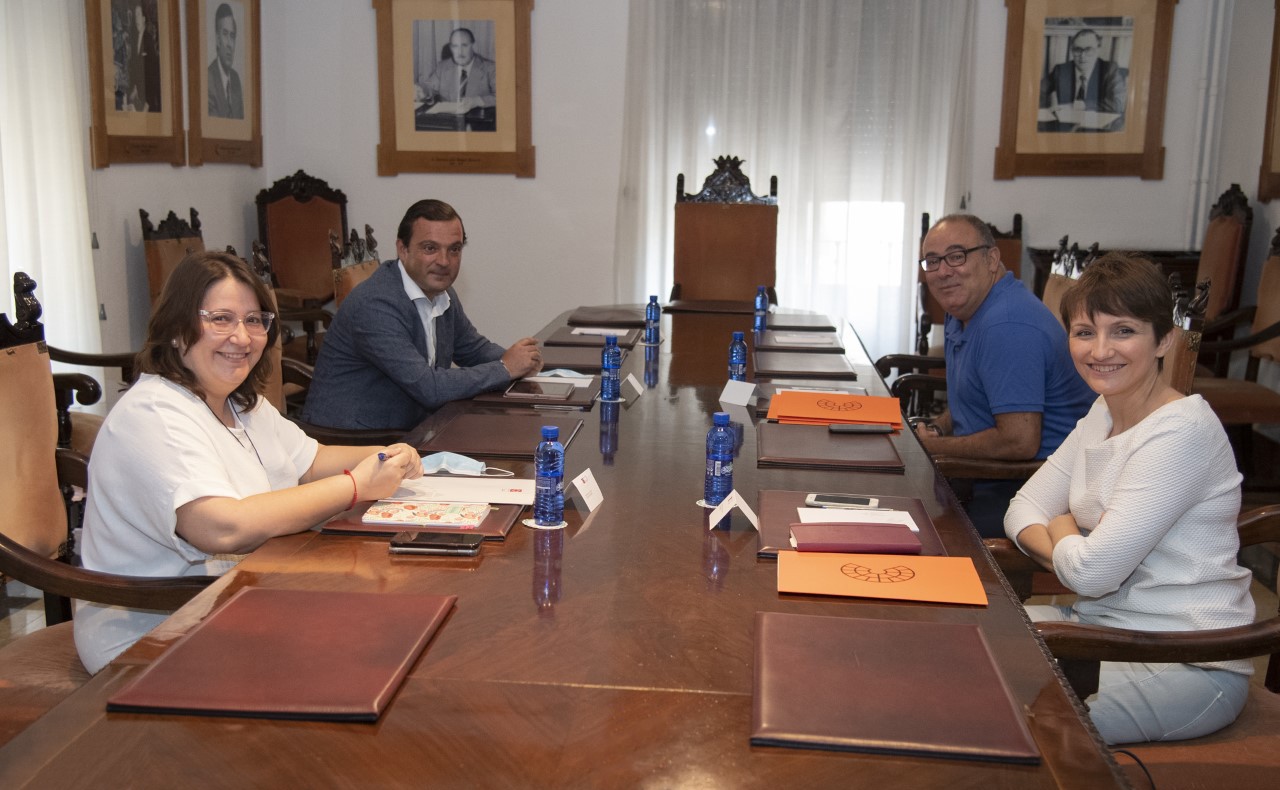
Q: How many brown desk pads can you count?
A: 15